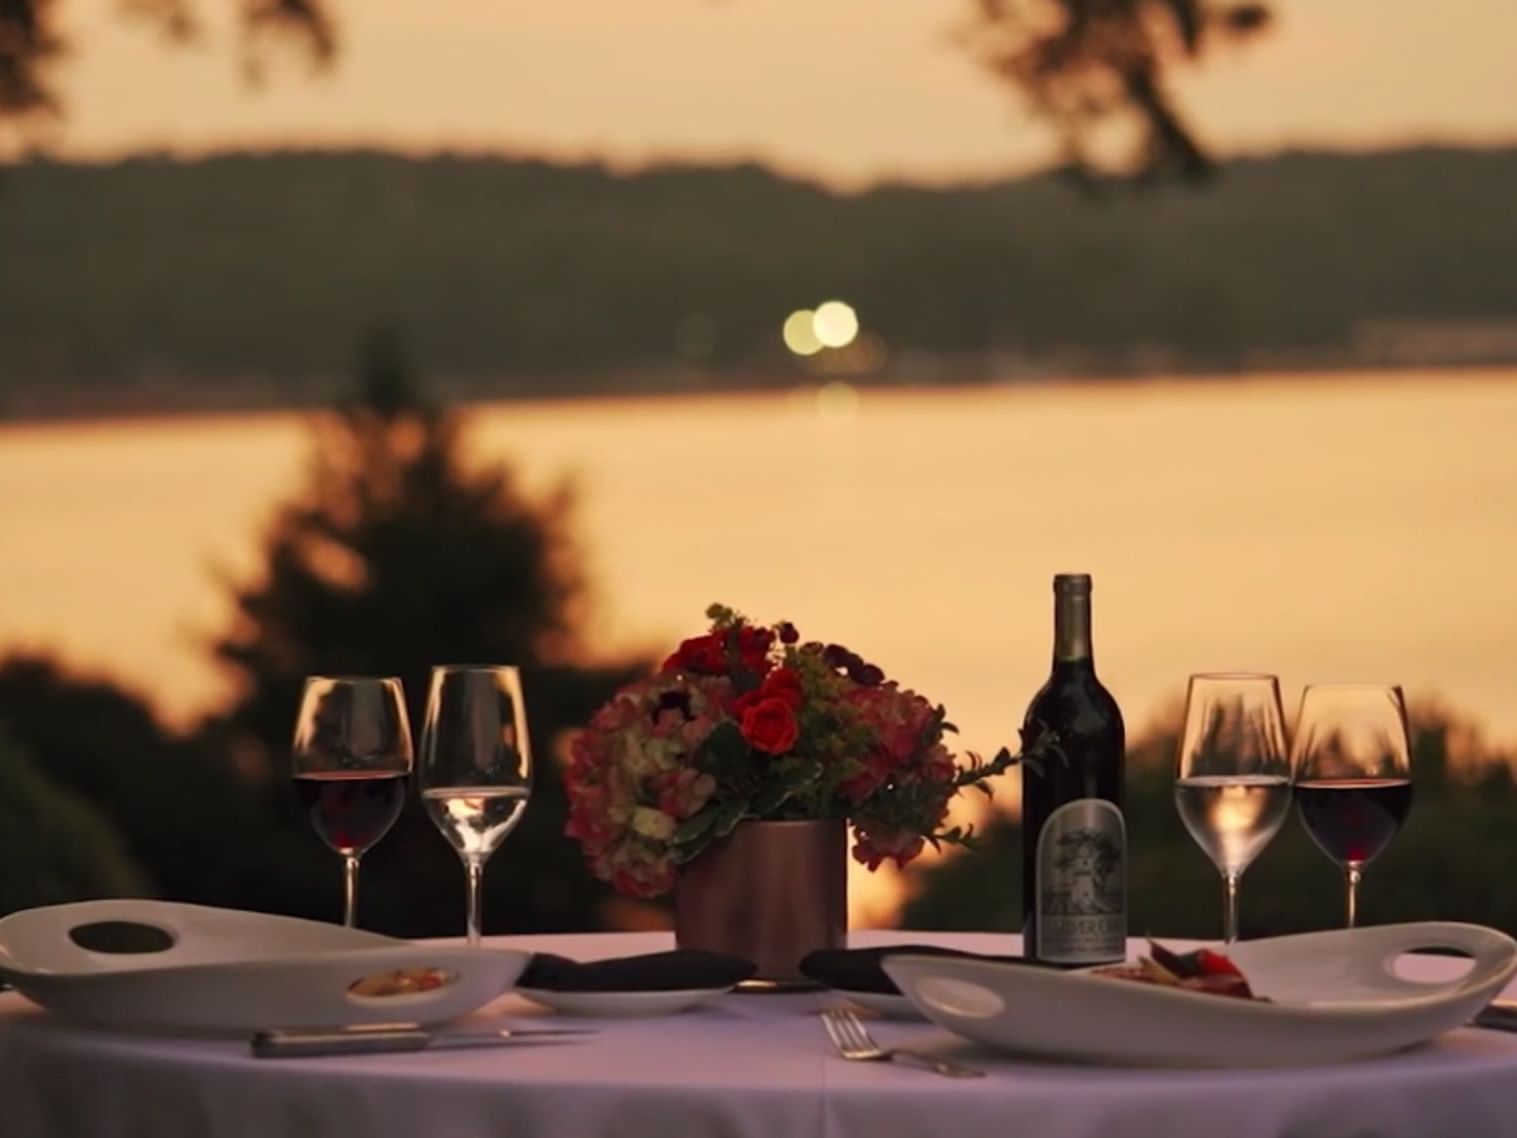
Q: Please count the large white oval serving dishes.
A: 2